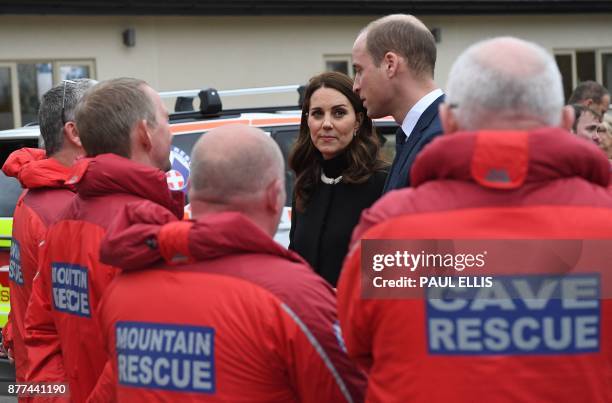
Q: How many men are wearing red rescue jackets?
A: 4